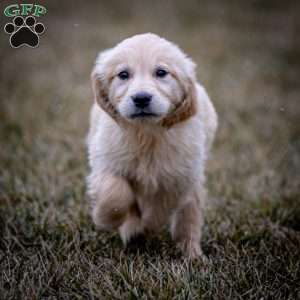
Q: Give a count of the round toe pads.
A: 4